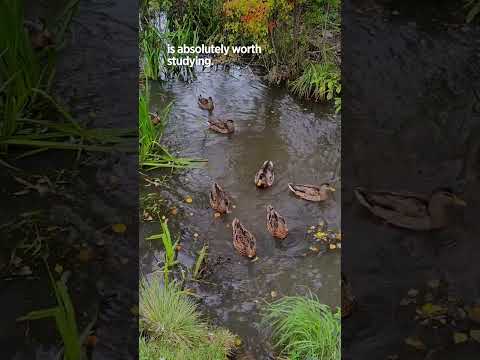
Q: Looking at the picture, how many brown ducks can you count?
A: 8